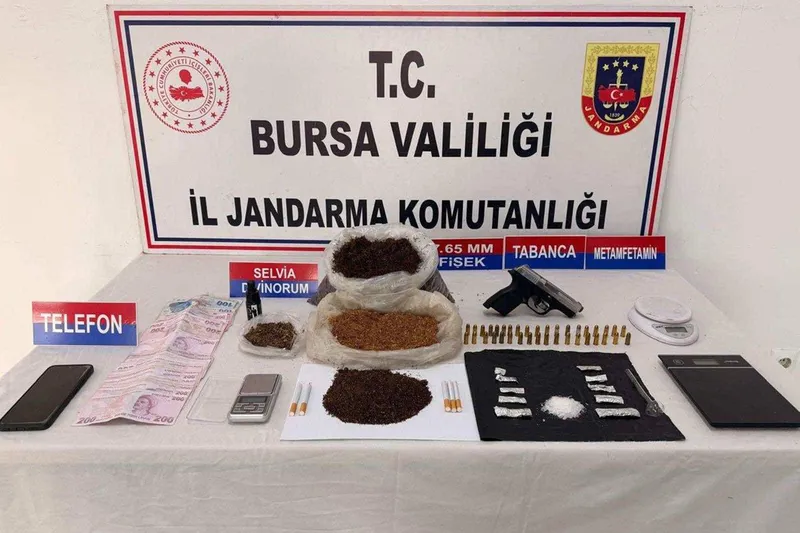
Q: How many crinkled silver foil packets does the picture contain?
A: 10